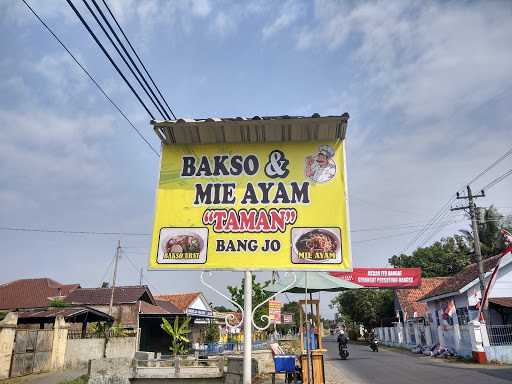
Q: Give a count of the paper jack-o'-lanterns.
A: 0